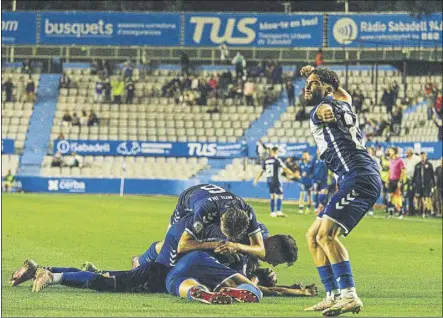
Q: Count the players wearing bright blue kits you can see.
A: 2